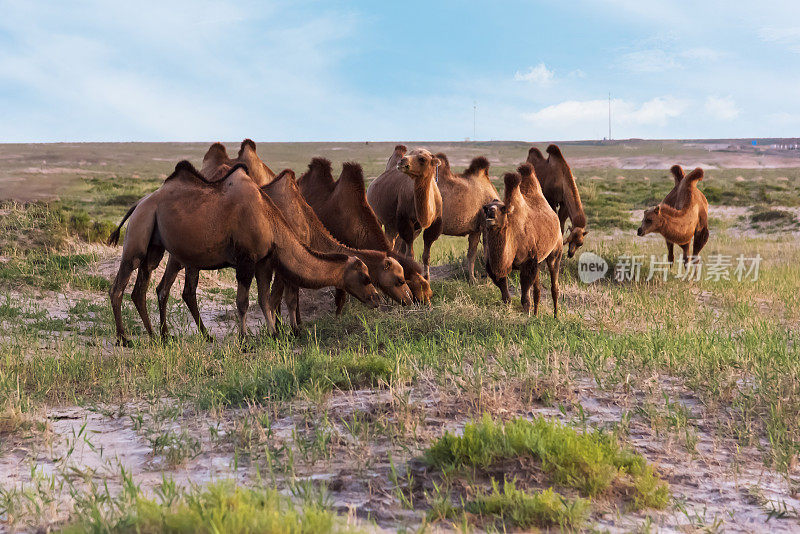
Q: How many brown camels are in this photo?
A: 9